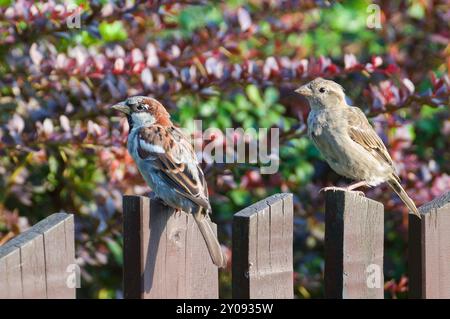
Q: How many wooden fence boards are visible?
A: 5